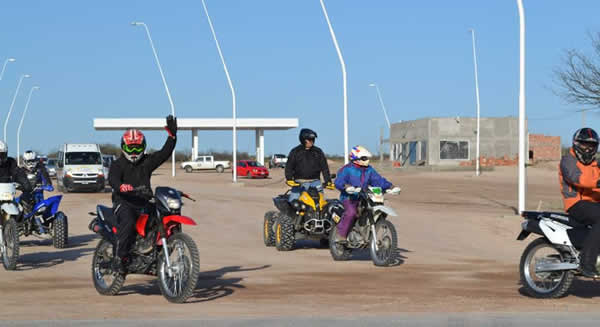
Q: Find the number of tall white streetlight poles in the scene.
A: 9